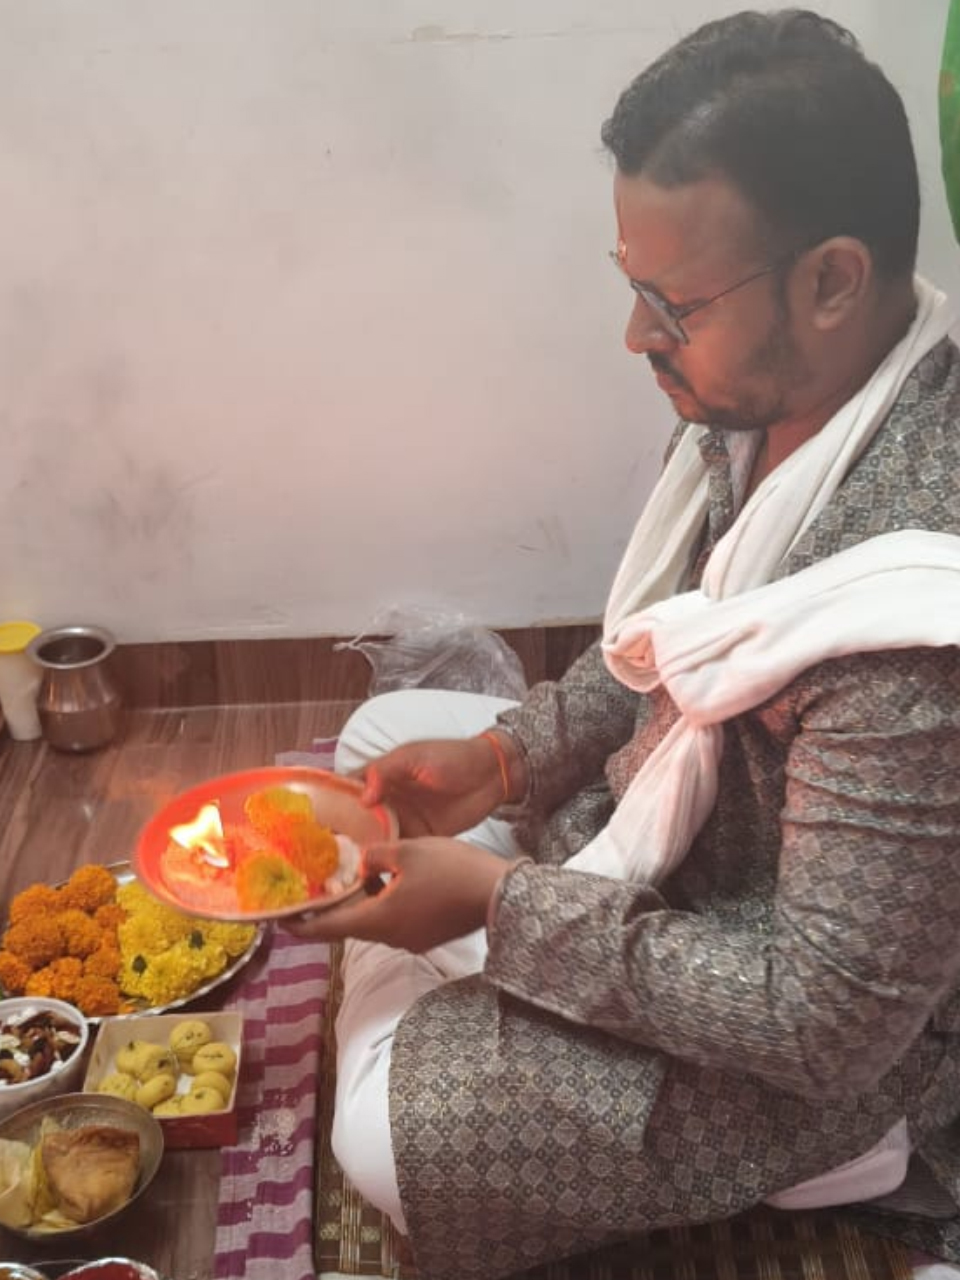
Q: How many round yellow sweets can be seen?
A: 9